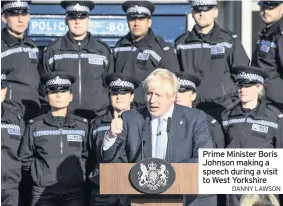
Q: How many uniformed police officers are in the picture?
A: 10